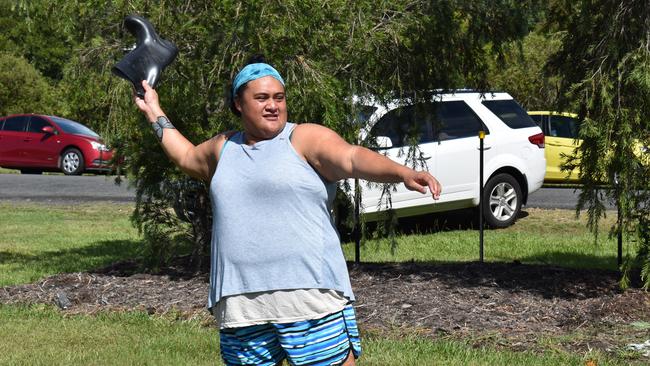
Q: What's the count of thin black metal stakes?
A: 3